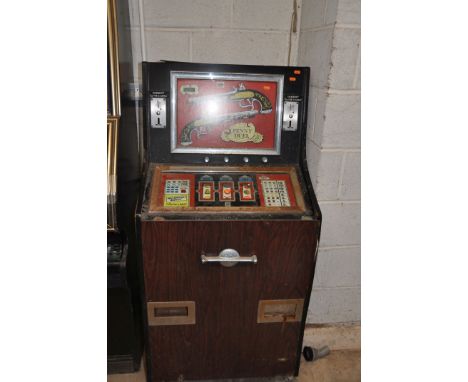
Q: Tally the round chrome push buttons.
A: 4